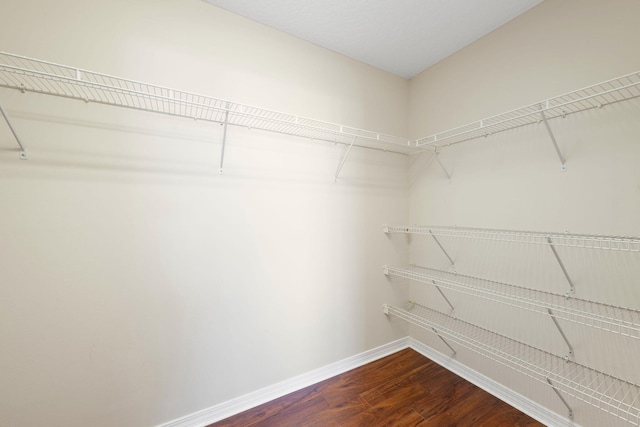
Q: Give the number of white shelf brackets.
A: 11